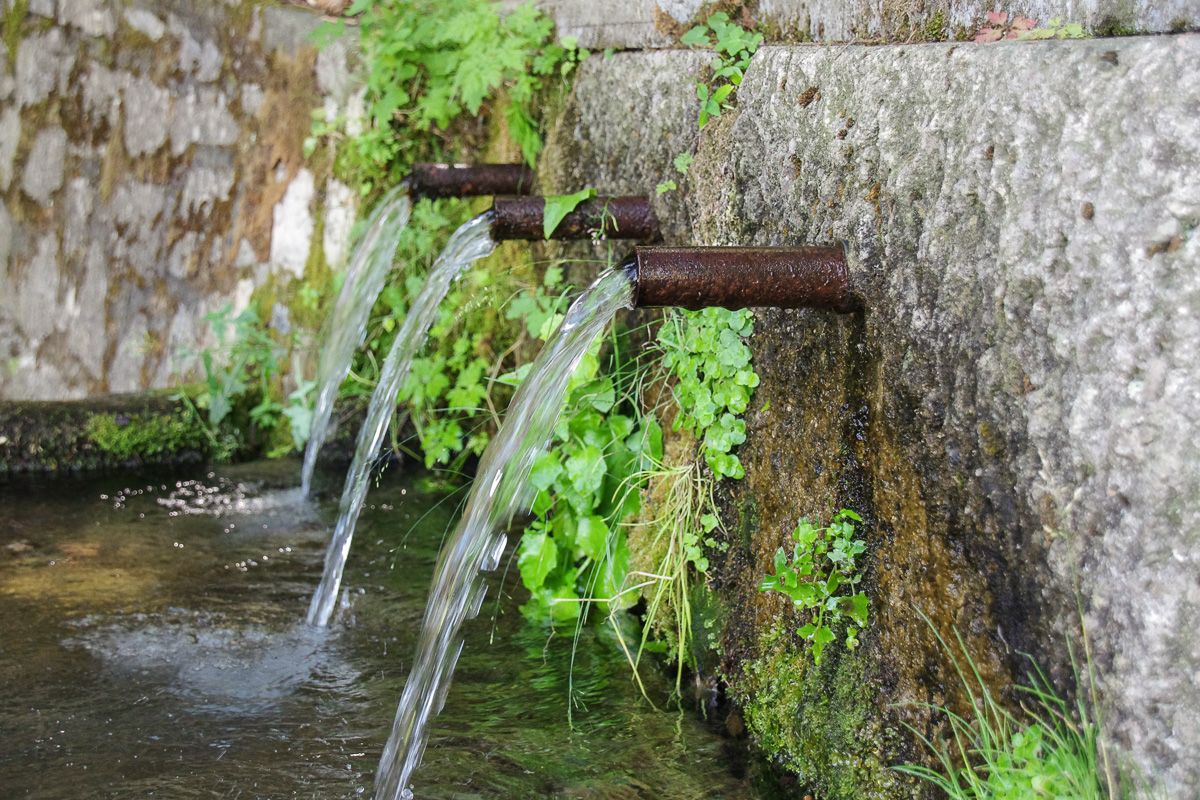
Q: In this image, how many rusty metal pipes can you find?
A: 3